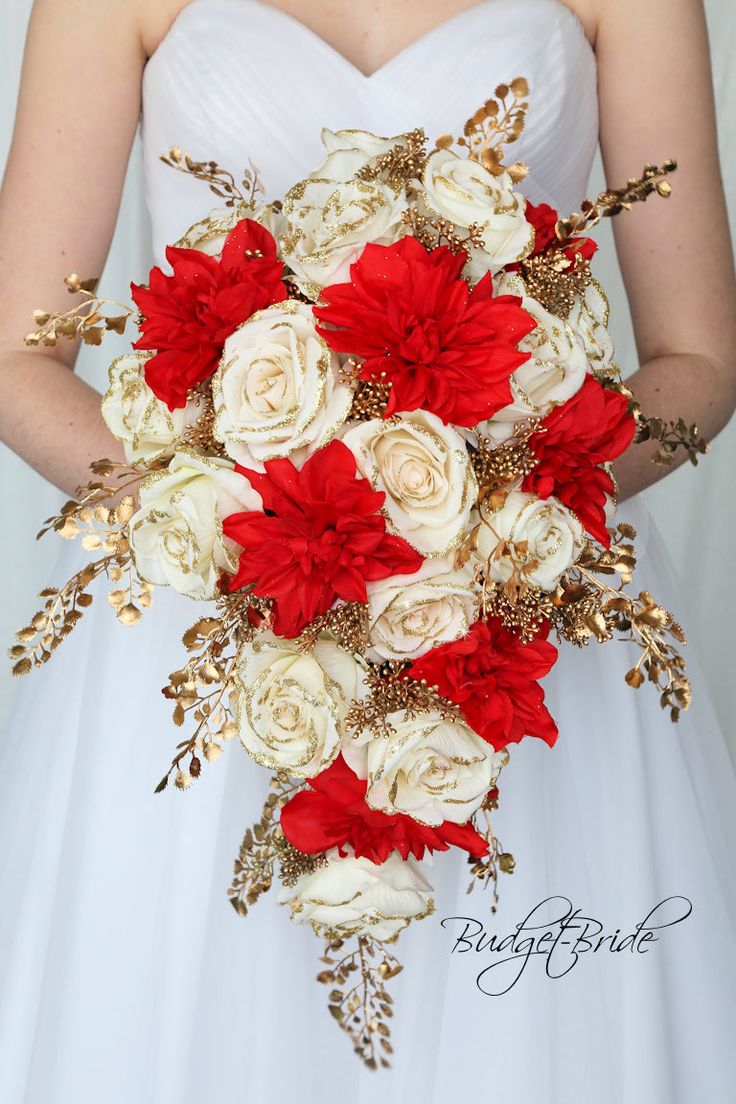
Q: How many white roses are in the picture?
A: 15